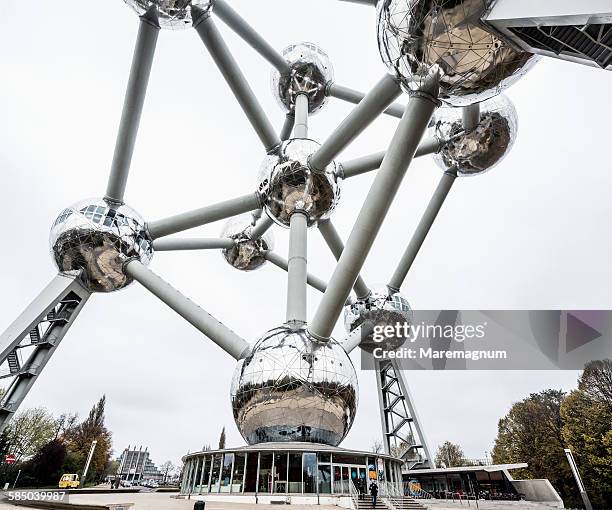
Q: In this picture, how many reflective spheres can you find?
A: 9